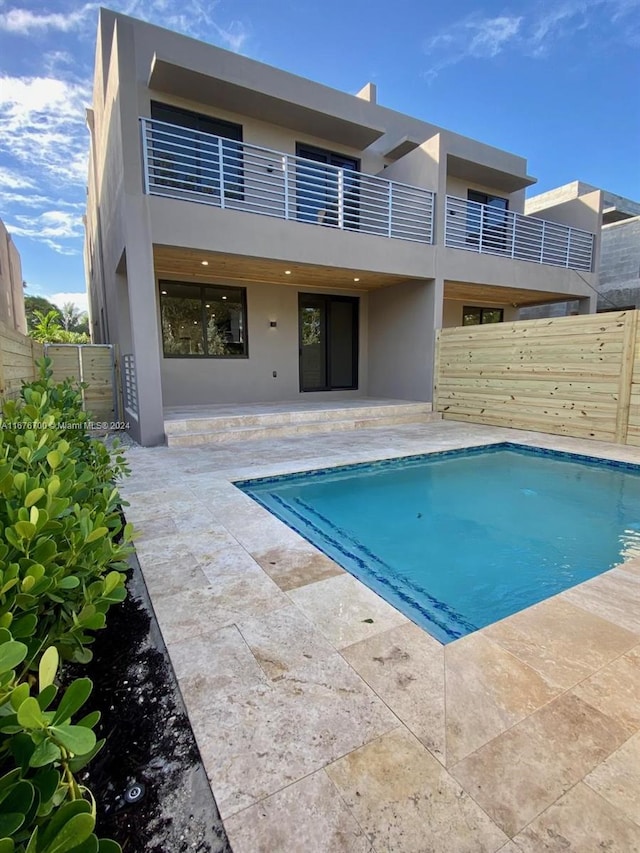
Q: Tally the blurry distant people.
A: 0